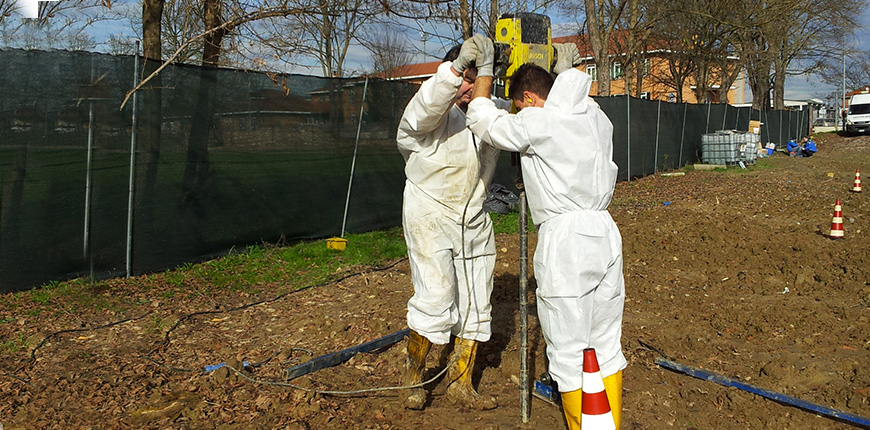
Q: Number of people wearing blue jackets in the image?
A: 2